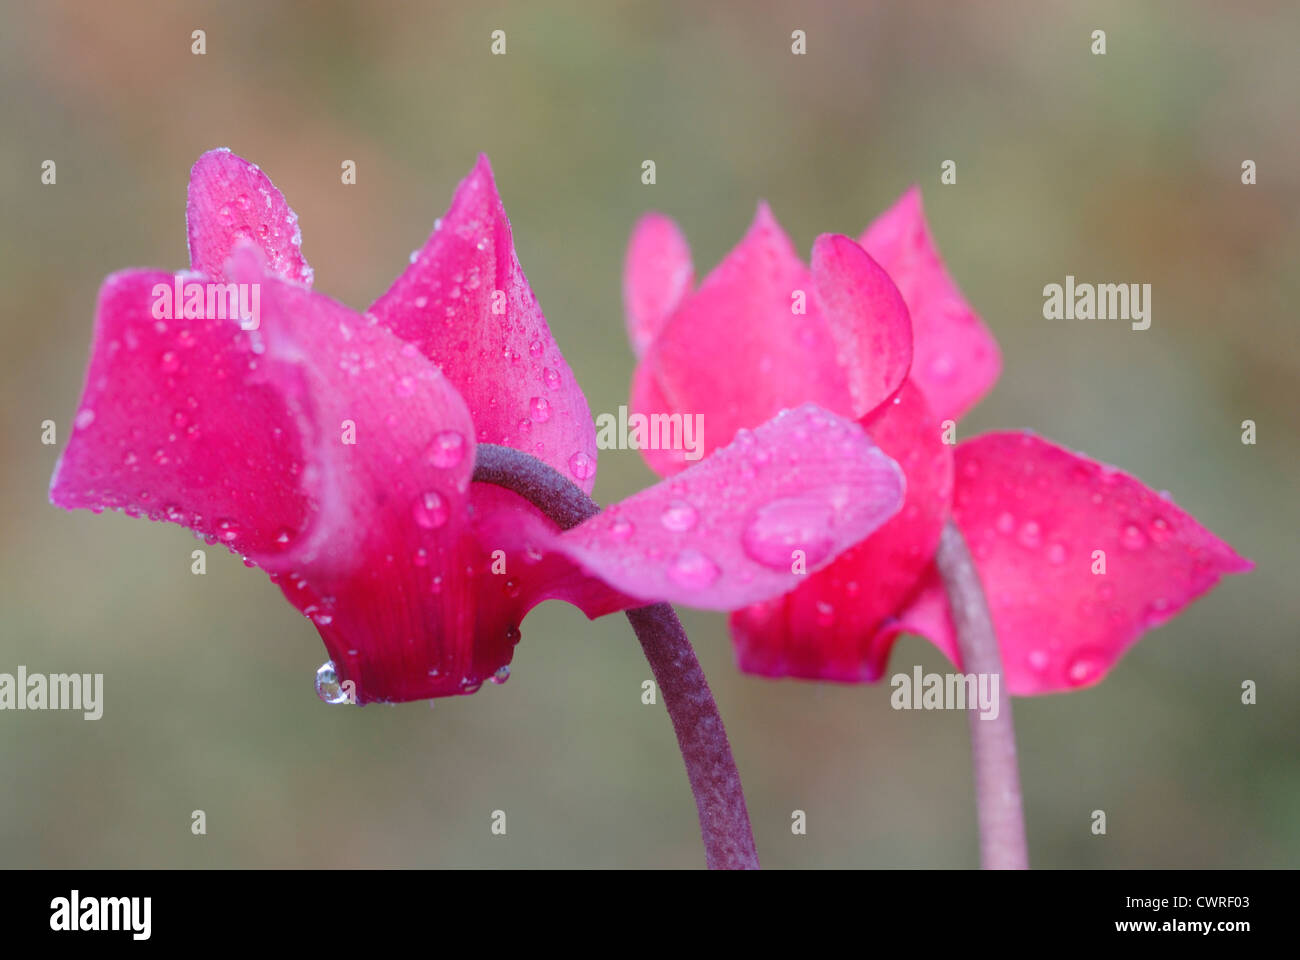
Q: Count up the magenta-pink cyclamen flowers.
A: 2